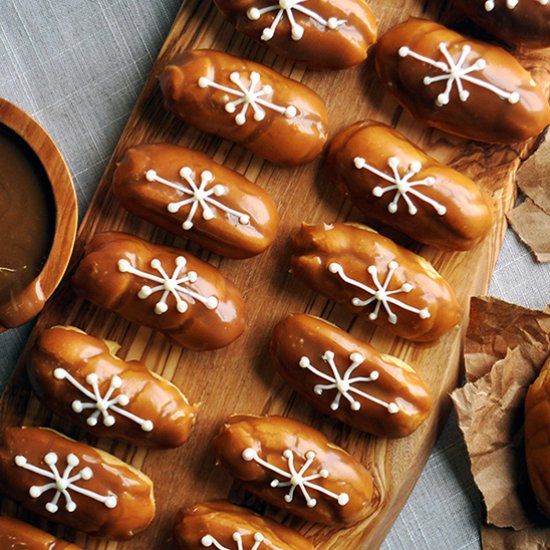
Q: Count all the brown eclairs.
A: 15